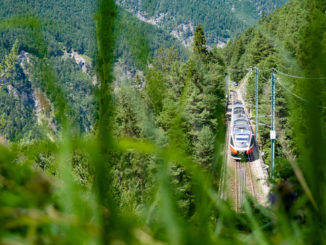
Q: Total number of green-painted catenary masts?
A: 2